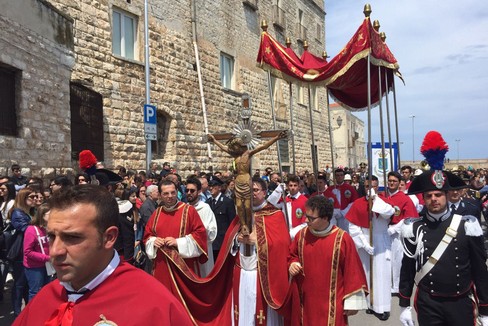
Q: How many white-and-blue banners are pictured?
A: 1